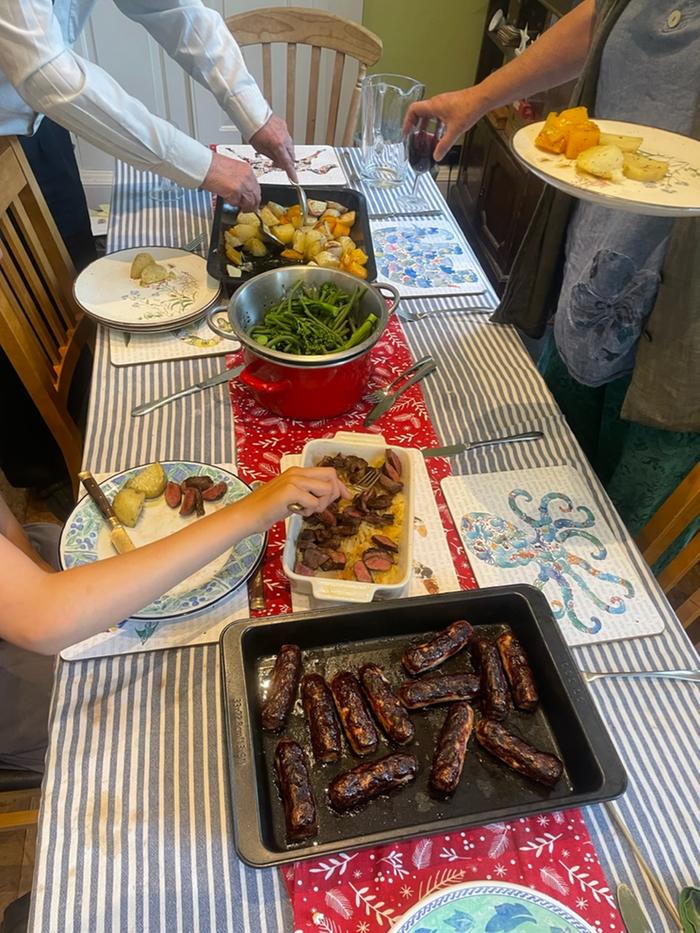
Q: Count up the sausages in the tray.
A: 12